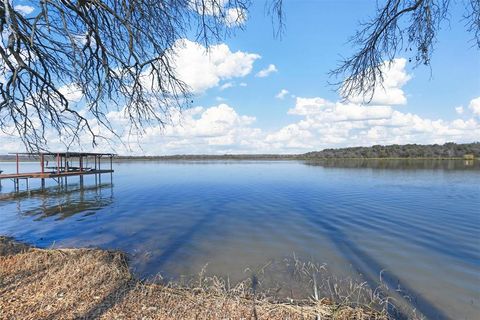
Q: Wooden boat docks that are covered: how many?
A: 1